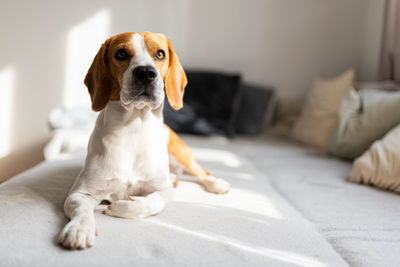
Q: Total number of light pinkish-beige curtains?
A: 1